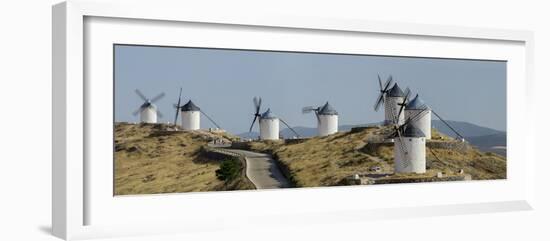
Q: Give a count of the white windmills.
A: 7